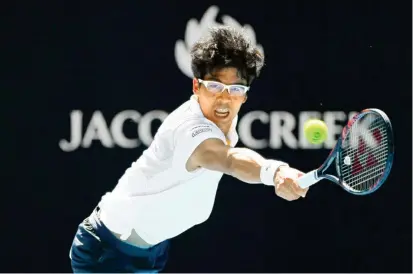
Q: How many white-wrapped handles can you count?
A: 1